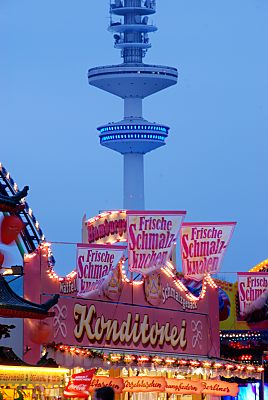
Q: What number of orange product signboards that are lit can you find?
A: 4